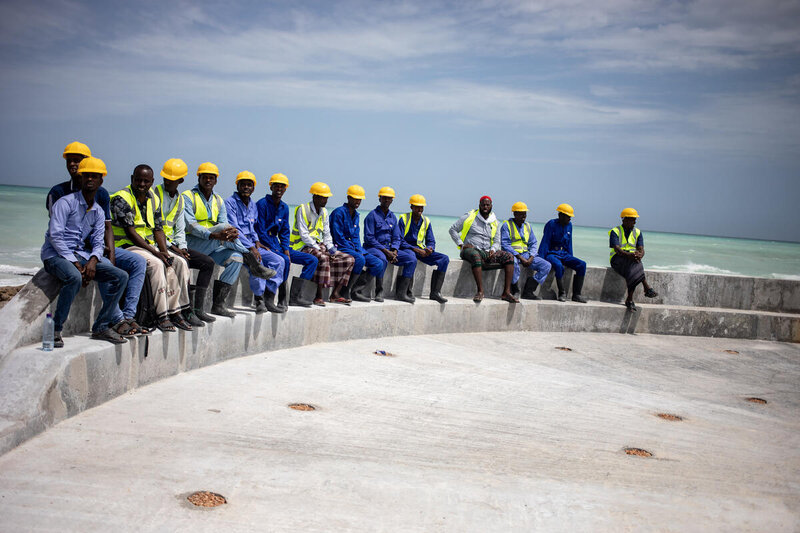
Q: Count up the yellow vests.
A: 8